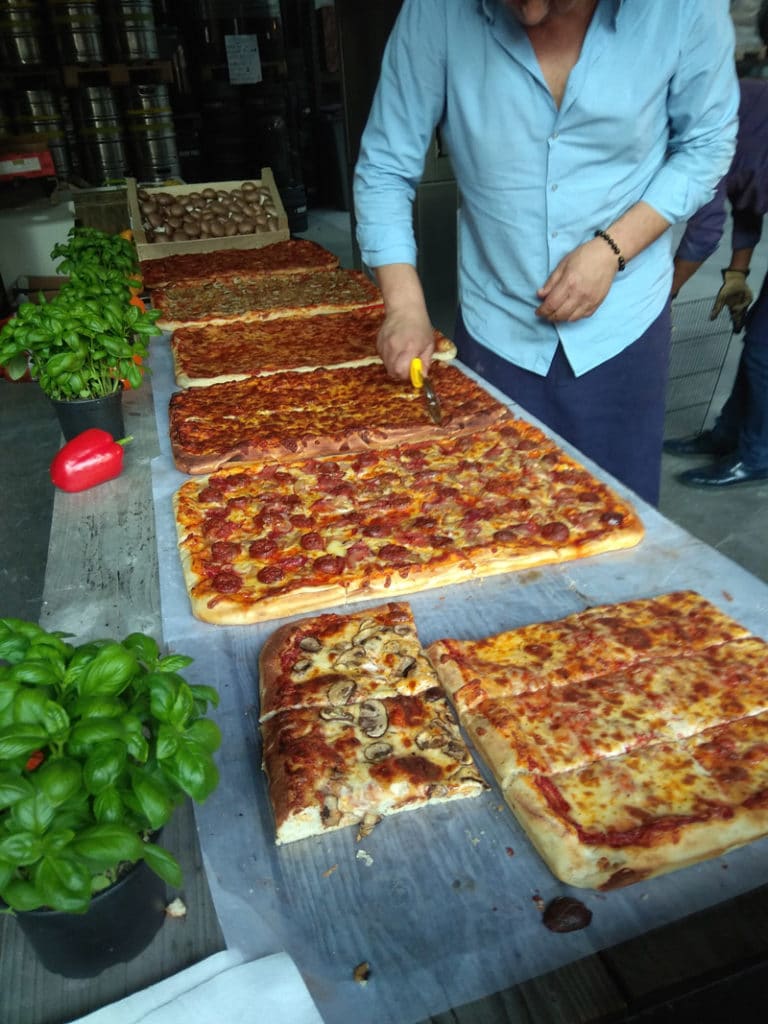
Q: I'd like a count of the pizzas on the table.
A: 7